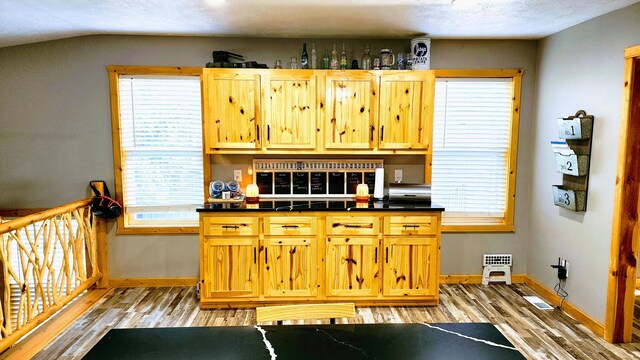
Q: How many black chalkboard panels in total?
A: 7